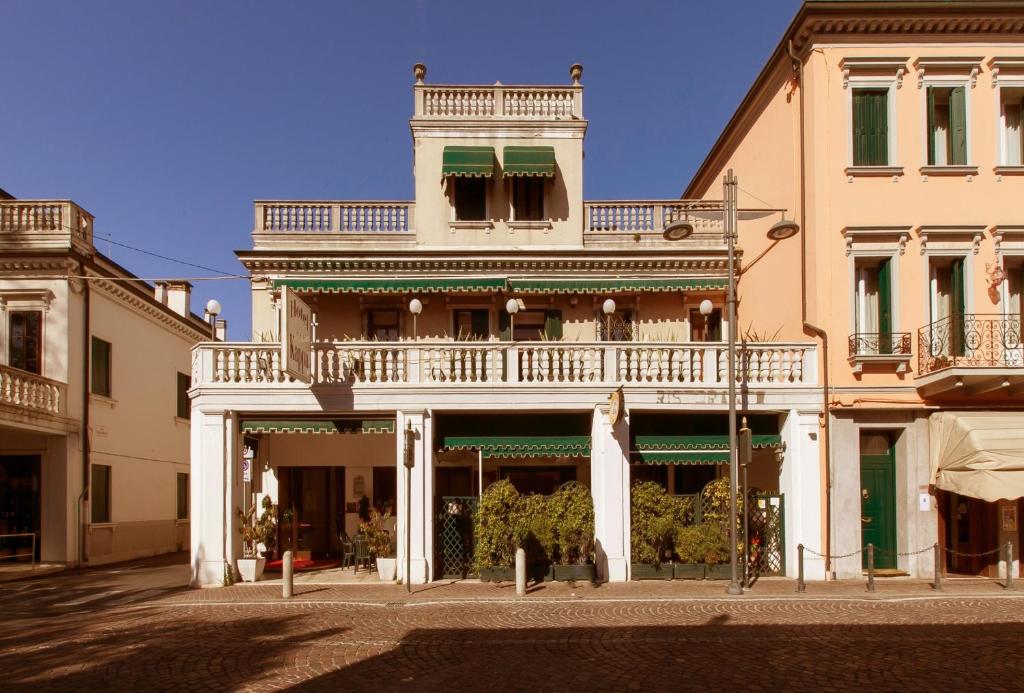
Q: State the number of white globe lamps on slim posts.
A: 5